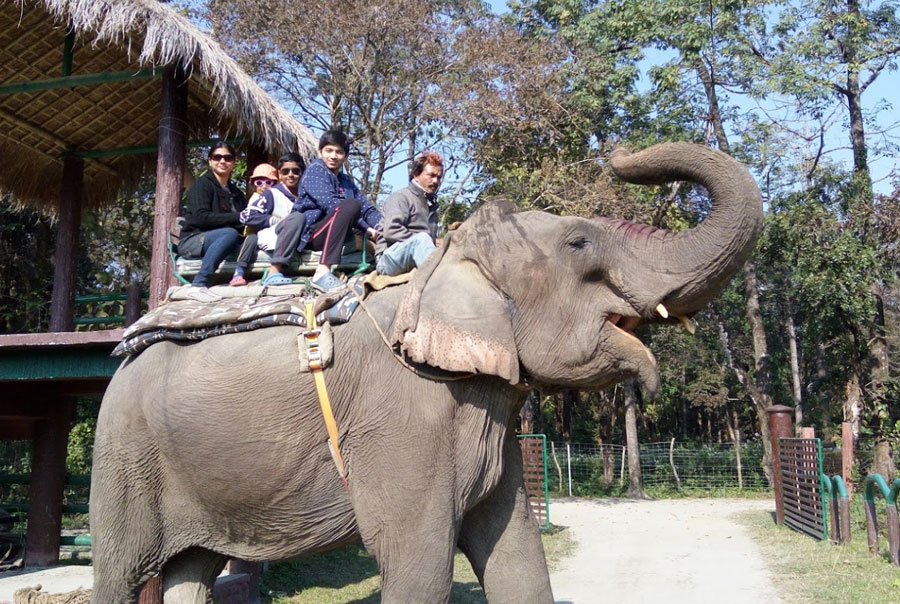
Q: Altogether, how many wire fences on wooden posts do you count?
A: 1